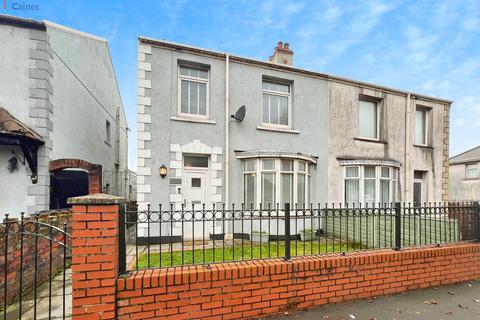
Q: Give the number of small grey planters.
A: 2